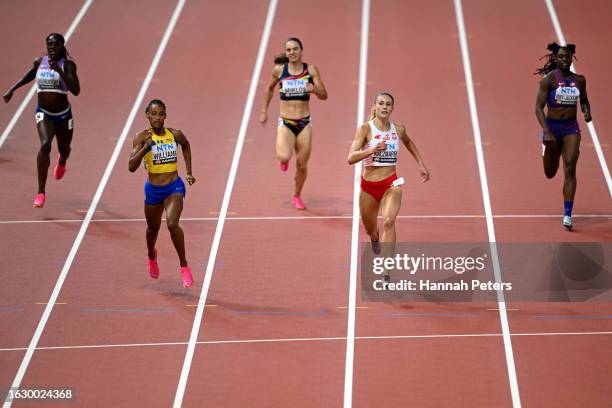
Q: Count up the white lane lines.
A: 6